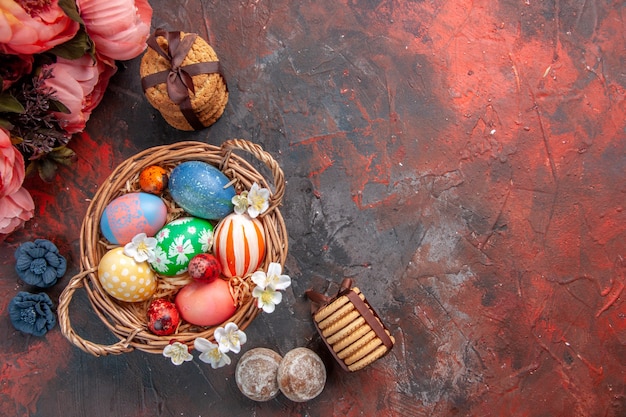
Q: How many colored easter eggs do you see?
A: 9